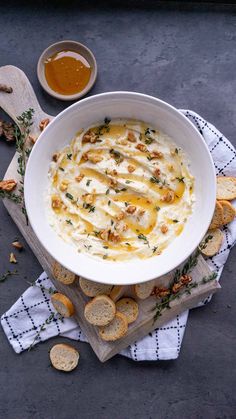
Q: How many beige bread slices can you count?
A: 13